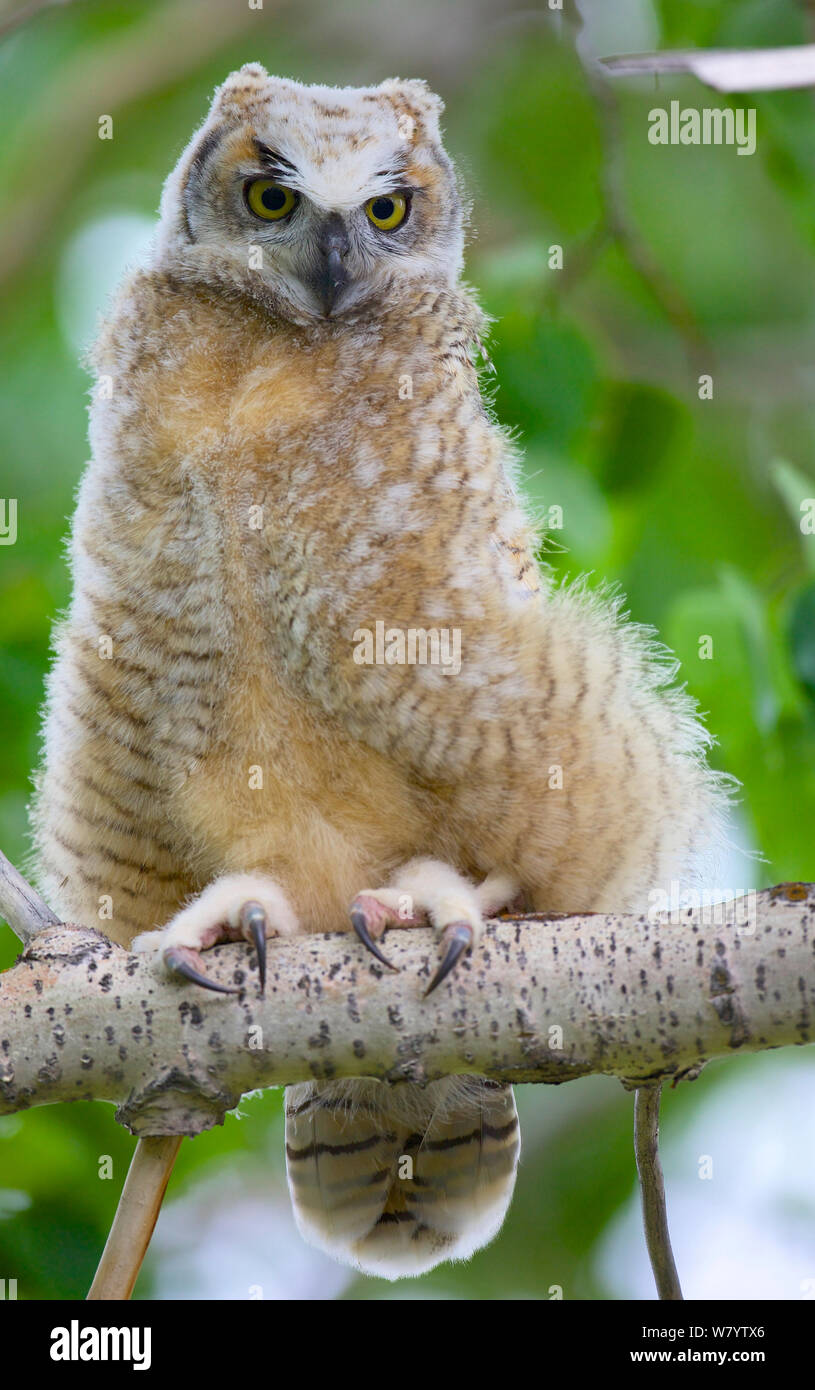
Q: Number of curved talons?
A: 4